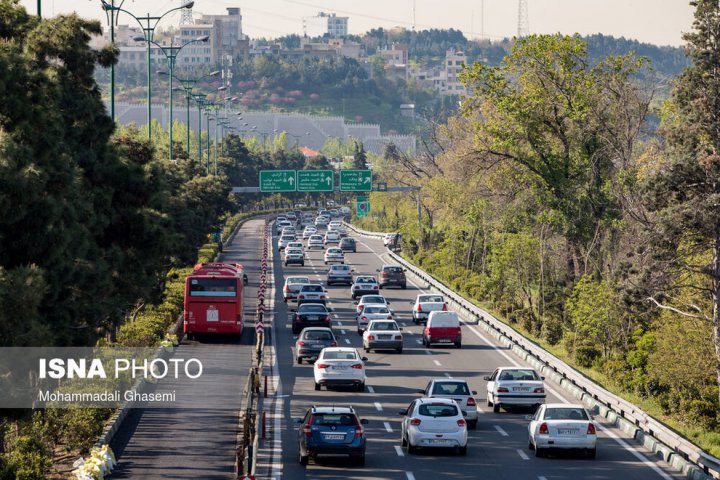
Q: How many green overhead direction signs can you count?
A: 3